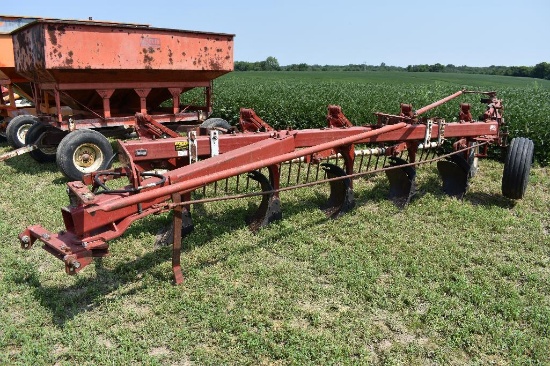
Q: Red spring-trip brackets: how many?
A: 5